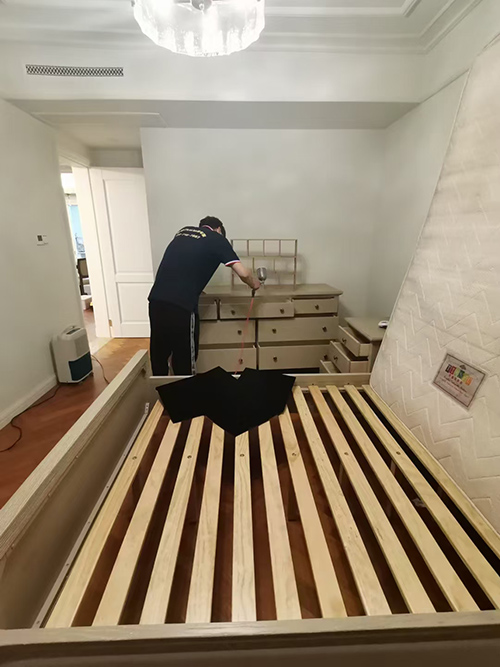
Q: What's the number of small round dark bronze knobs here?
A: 11